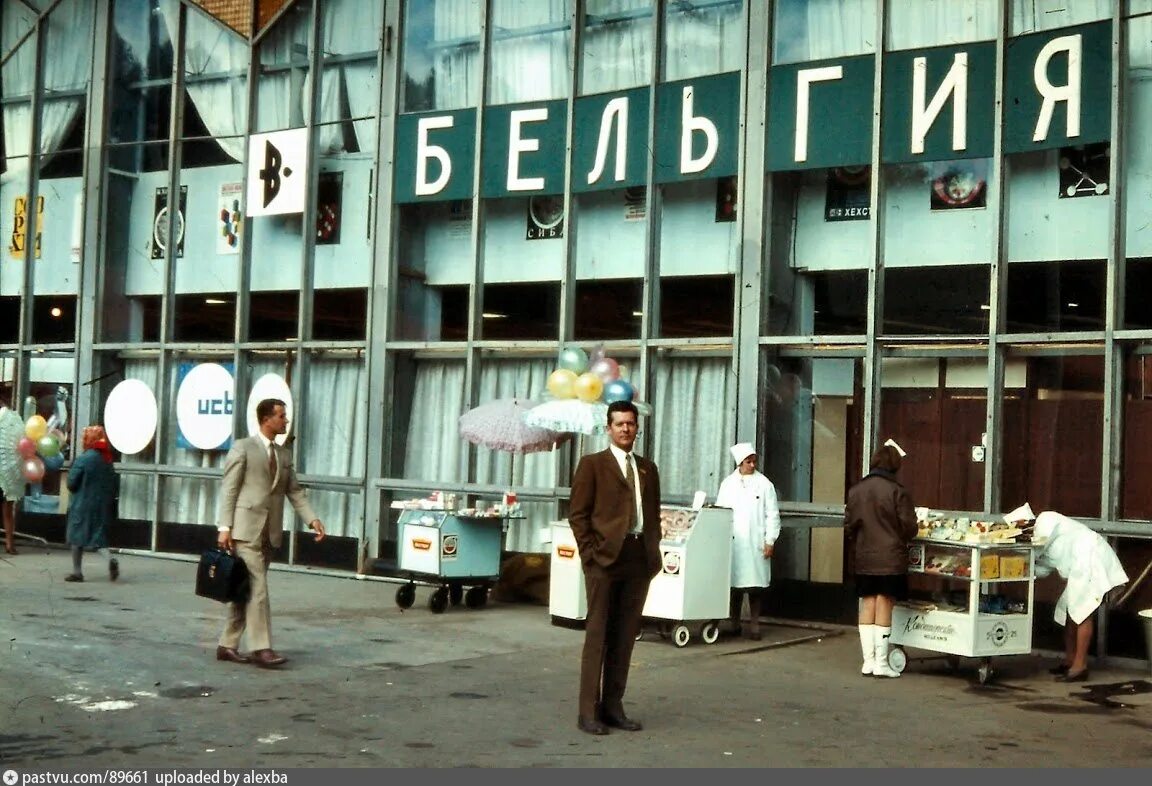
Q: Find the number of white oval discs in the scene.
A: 3